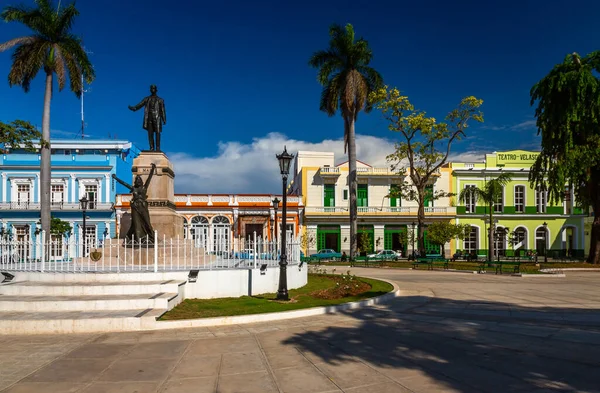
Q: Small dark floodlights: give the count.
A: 4